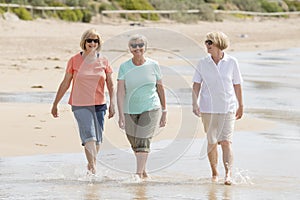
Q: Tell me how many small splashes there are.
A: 3